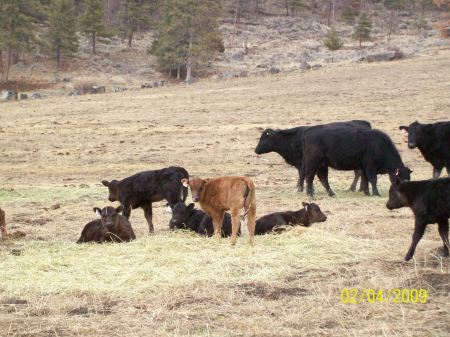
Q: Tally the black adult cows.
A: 3